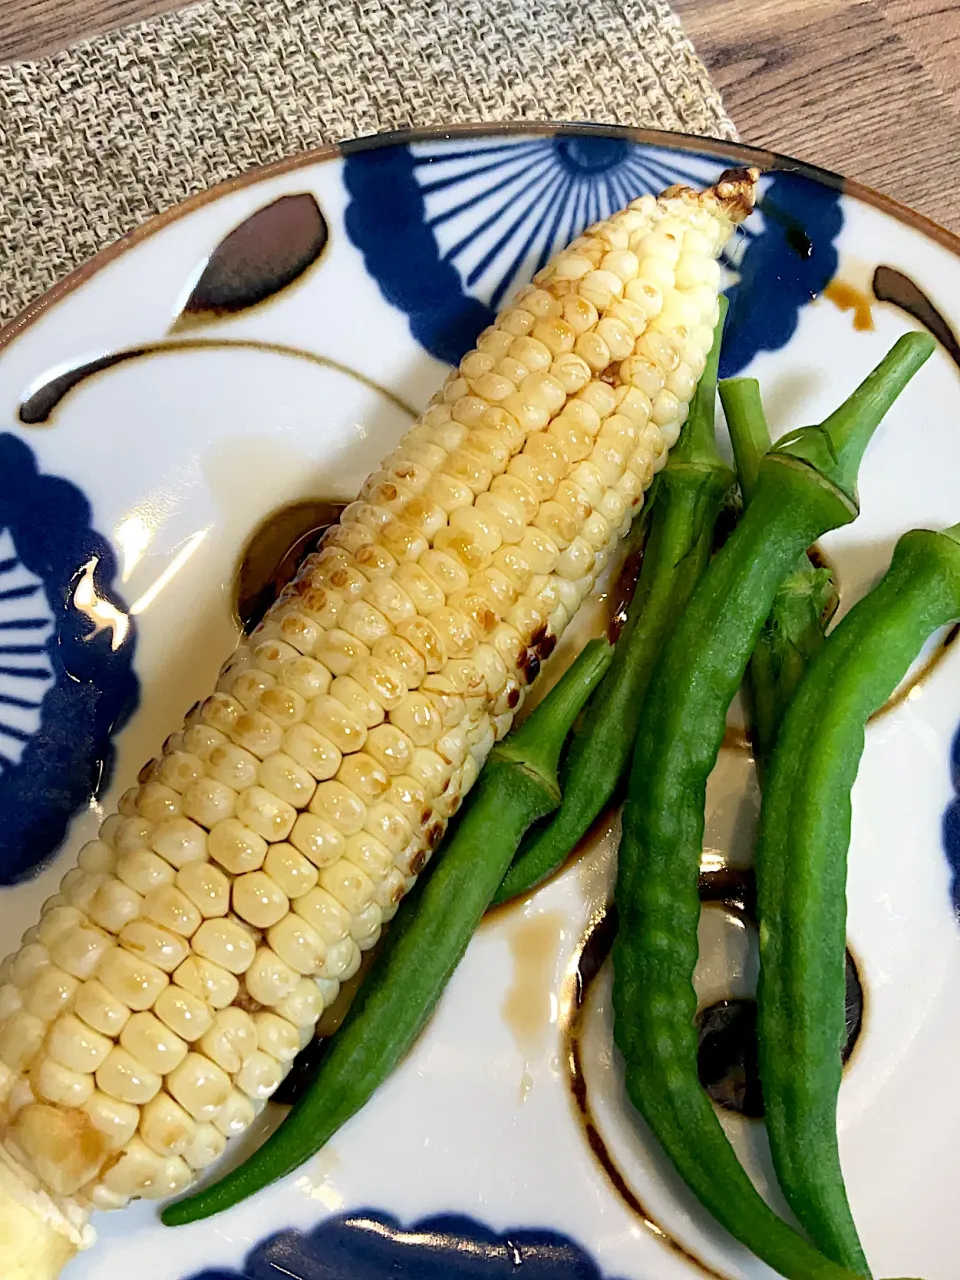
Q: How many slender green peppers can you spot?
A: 5